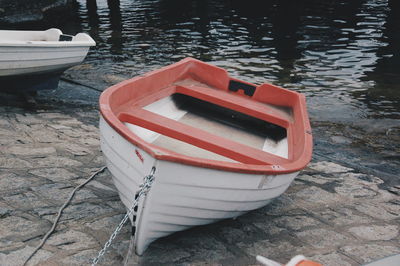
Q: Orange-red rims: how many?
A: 1